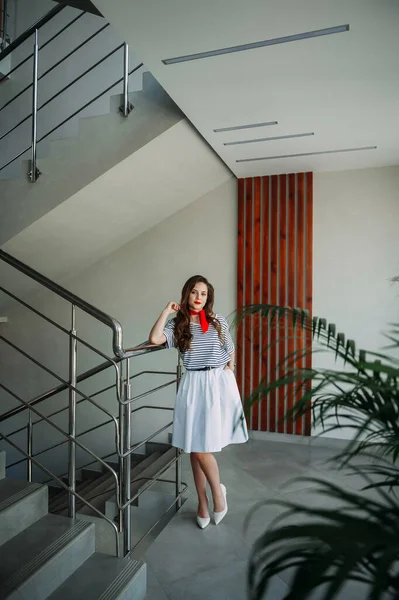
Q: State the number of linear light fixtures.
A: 4